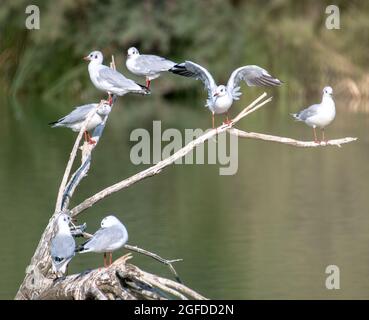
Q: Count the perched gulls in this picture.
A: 7